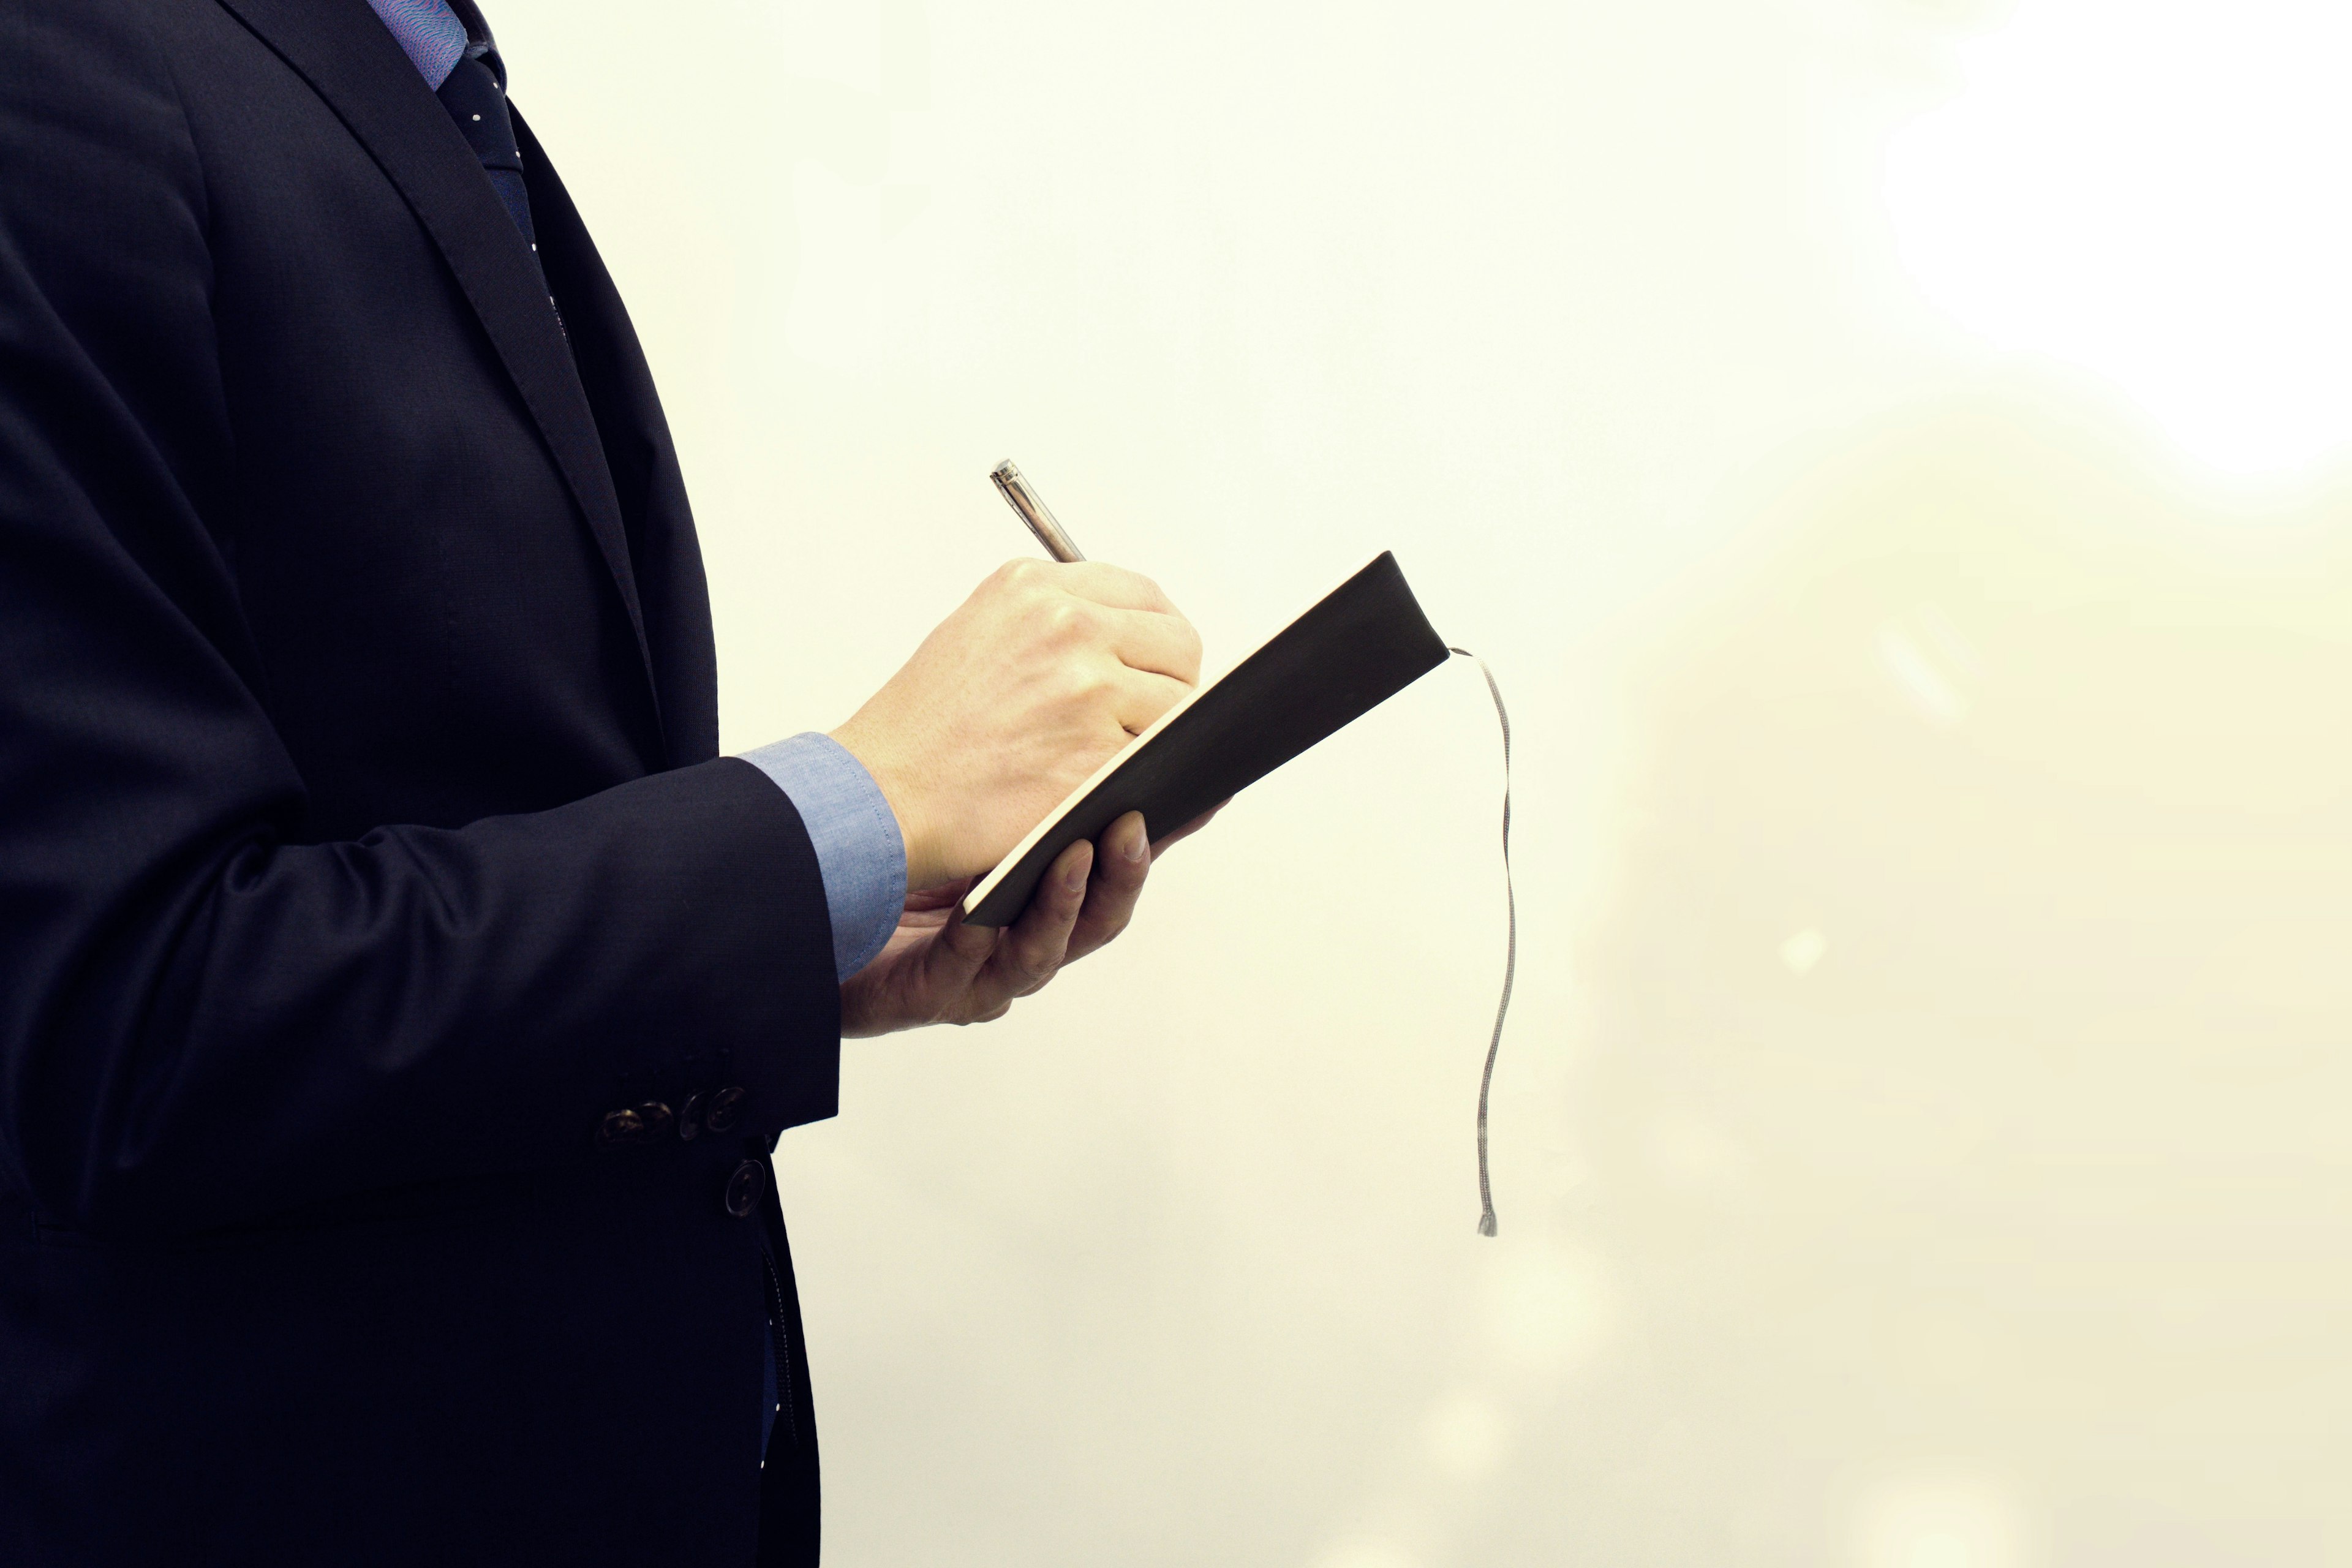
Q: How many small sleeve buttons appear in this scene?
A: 4